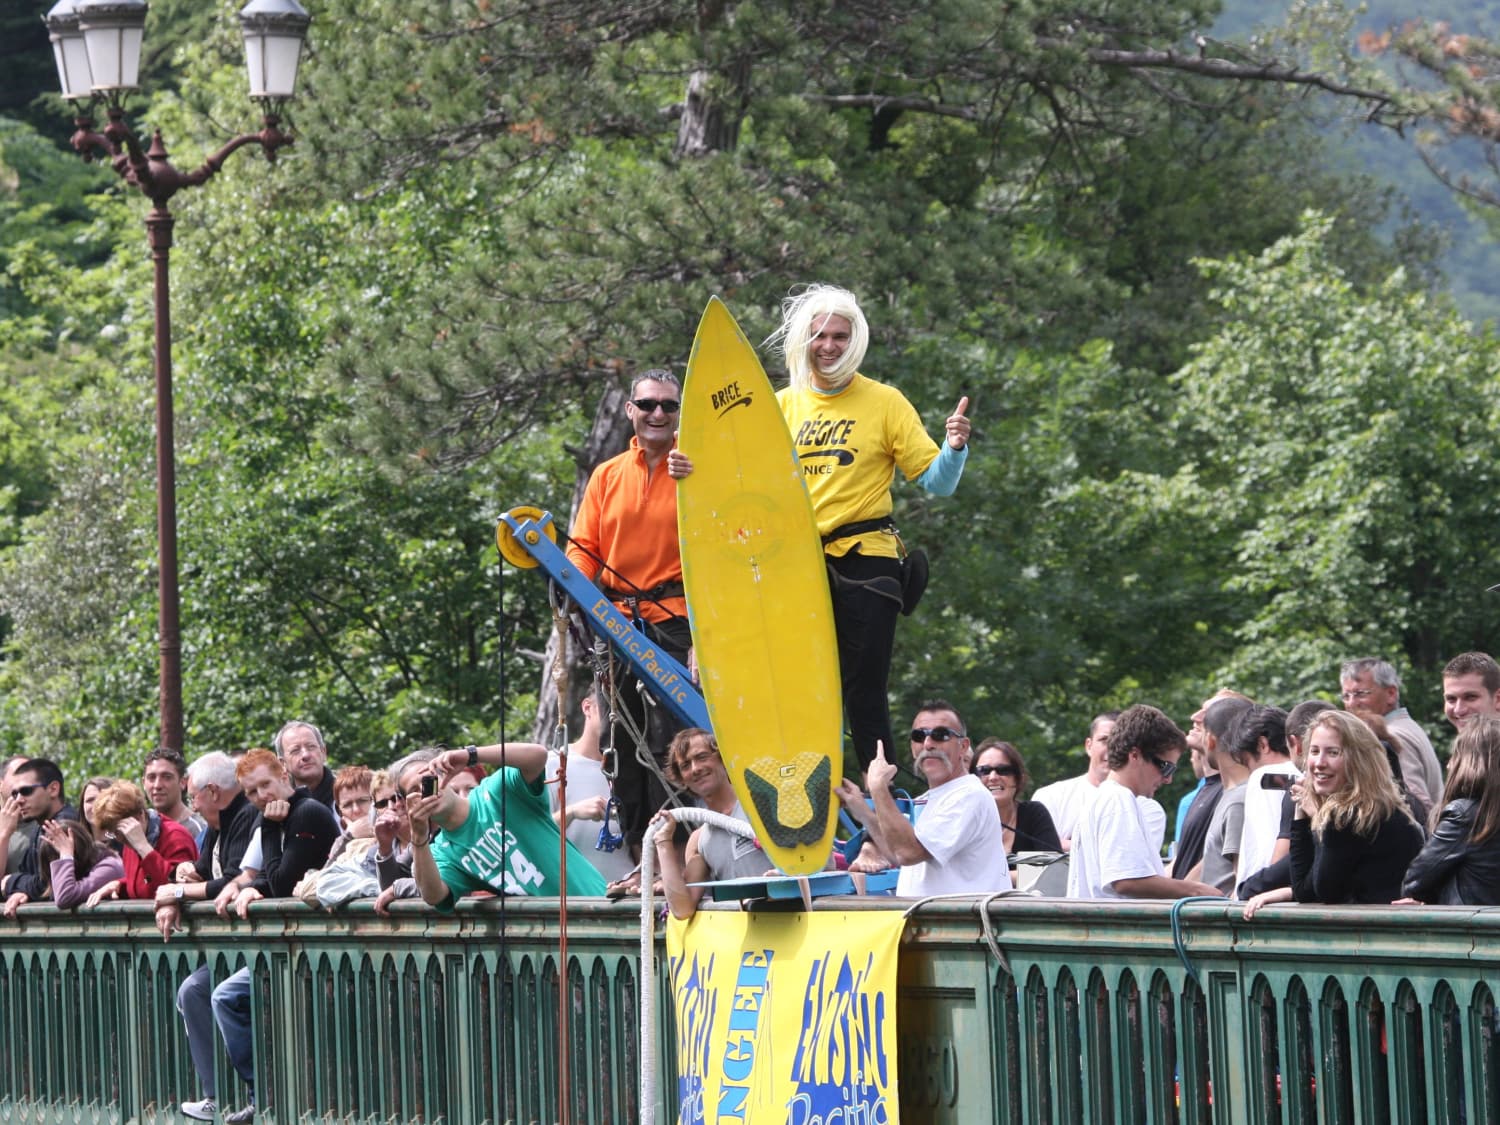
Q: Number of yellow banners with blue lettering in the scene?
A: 1